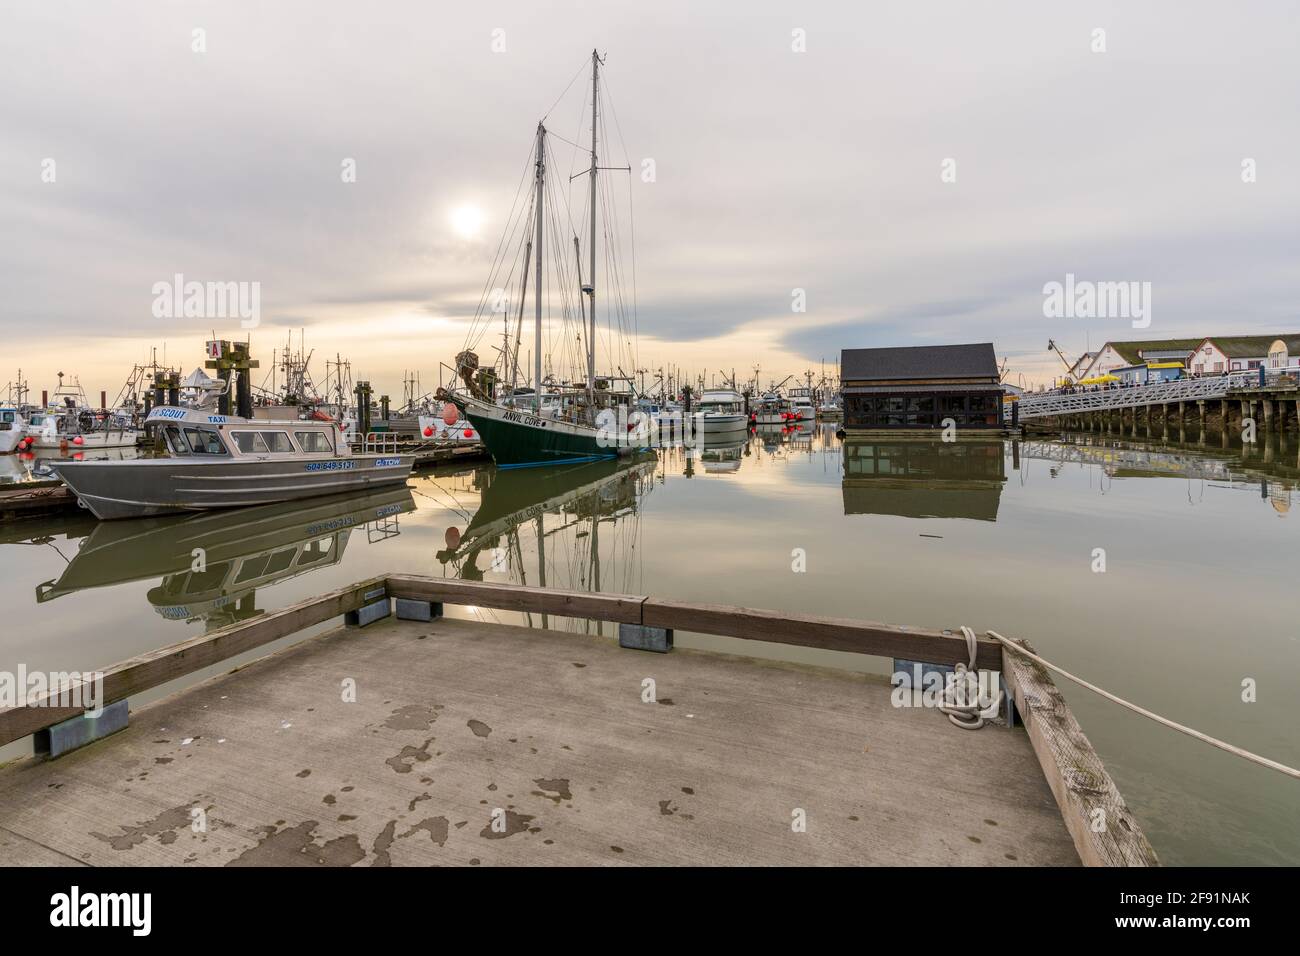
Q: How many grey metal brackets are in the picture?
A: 6